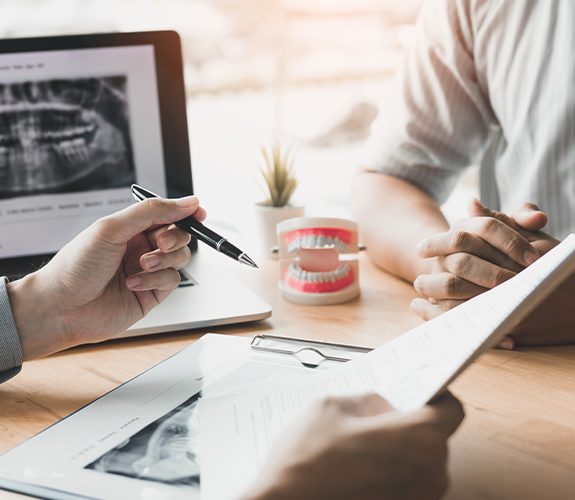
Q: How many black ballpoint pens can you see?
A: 1